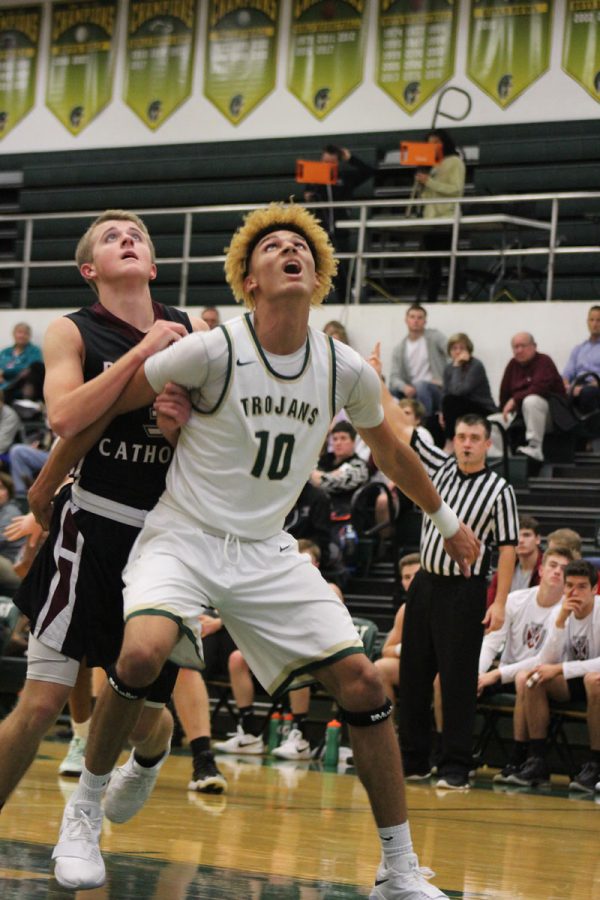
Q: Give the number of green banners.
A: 8